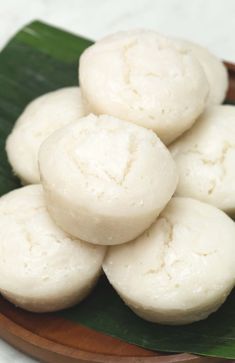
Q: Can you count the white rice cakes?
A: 7